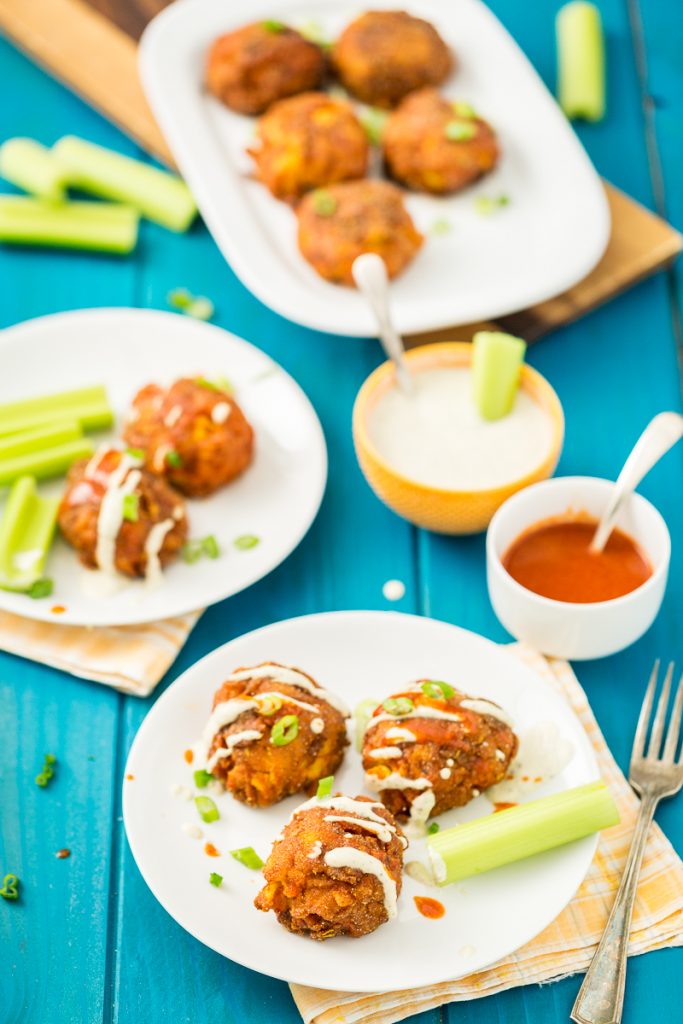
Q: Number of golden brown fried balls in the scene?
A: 10